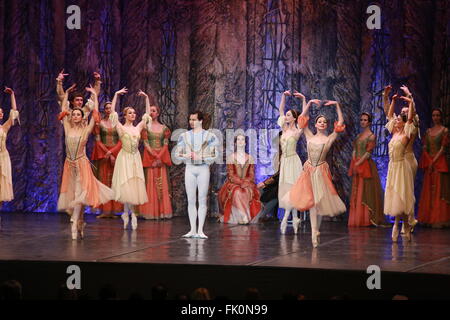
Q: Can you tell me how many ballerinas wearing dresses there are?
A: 11